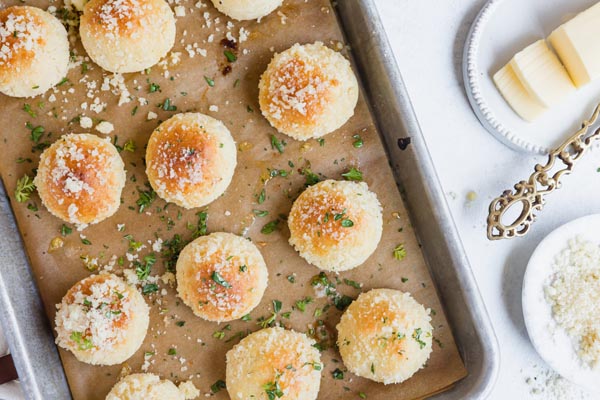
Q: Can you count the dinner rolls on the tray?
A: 12